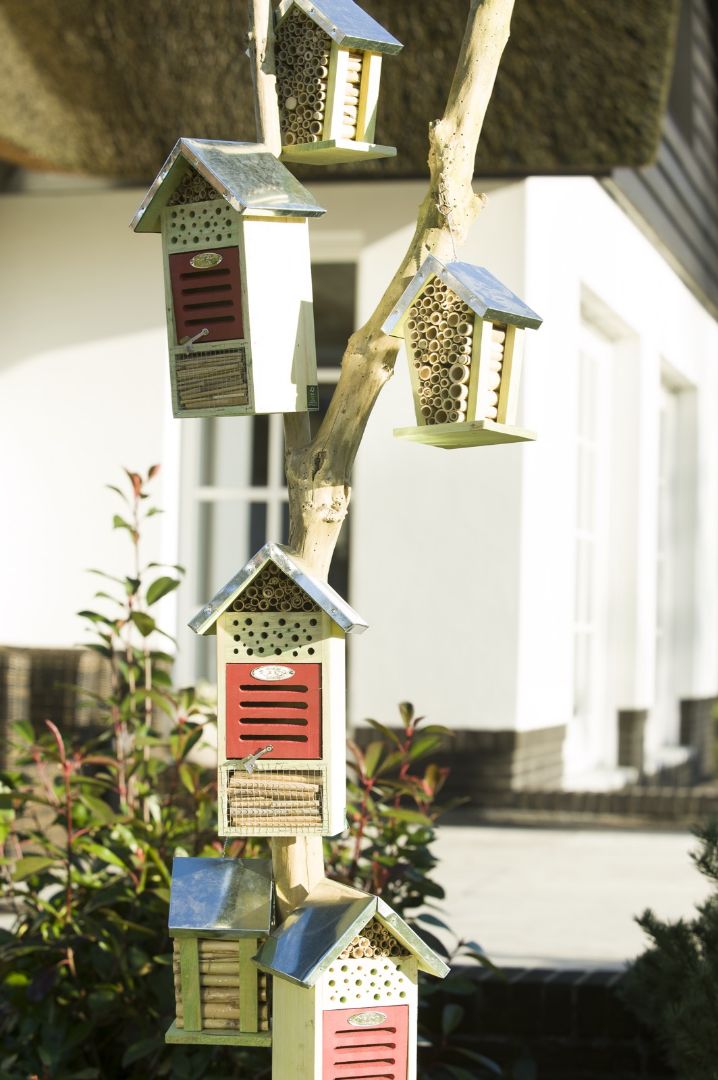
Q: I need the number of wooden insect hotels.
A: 6